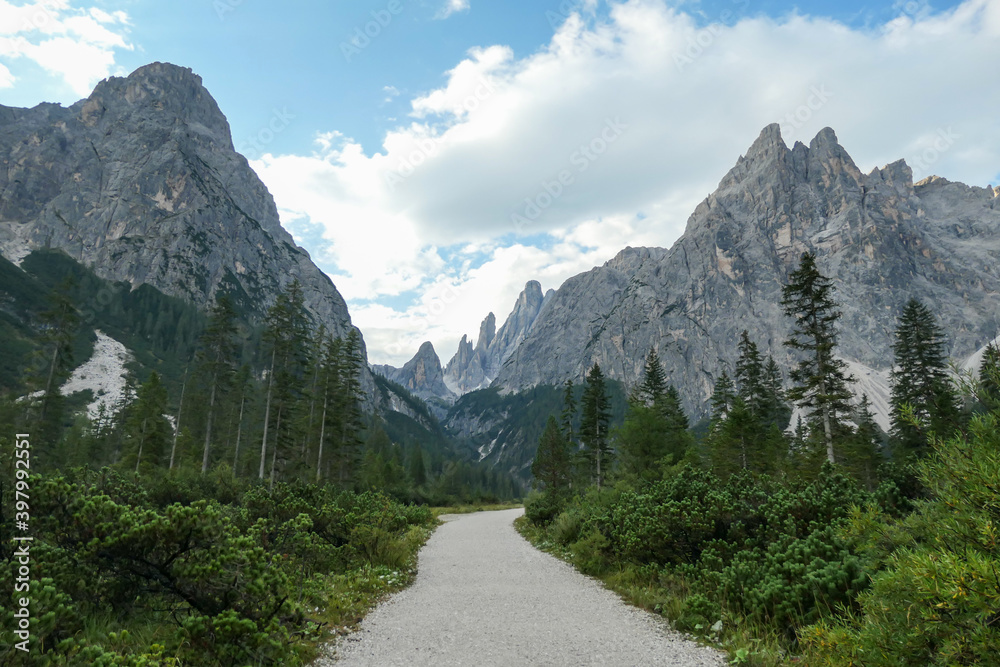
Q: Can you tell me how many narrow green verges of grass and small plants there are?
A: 2